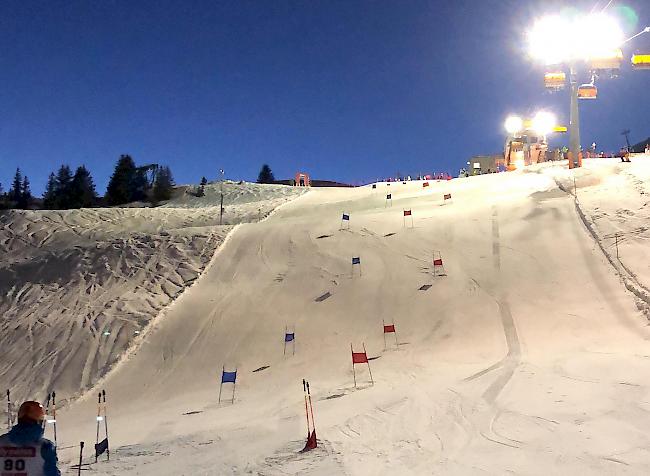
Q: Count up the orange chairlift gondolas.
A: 4